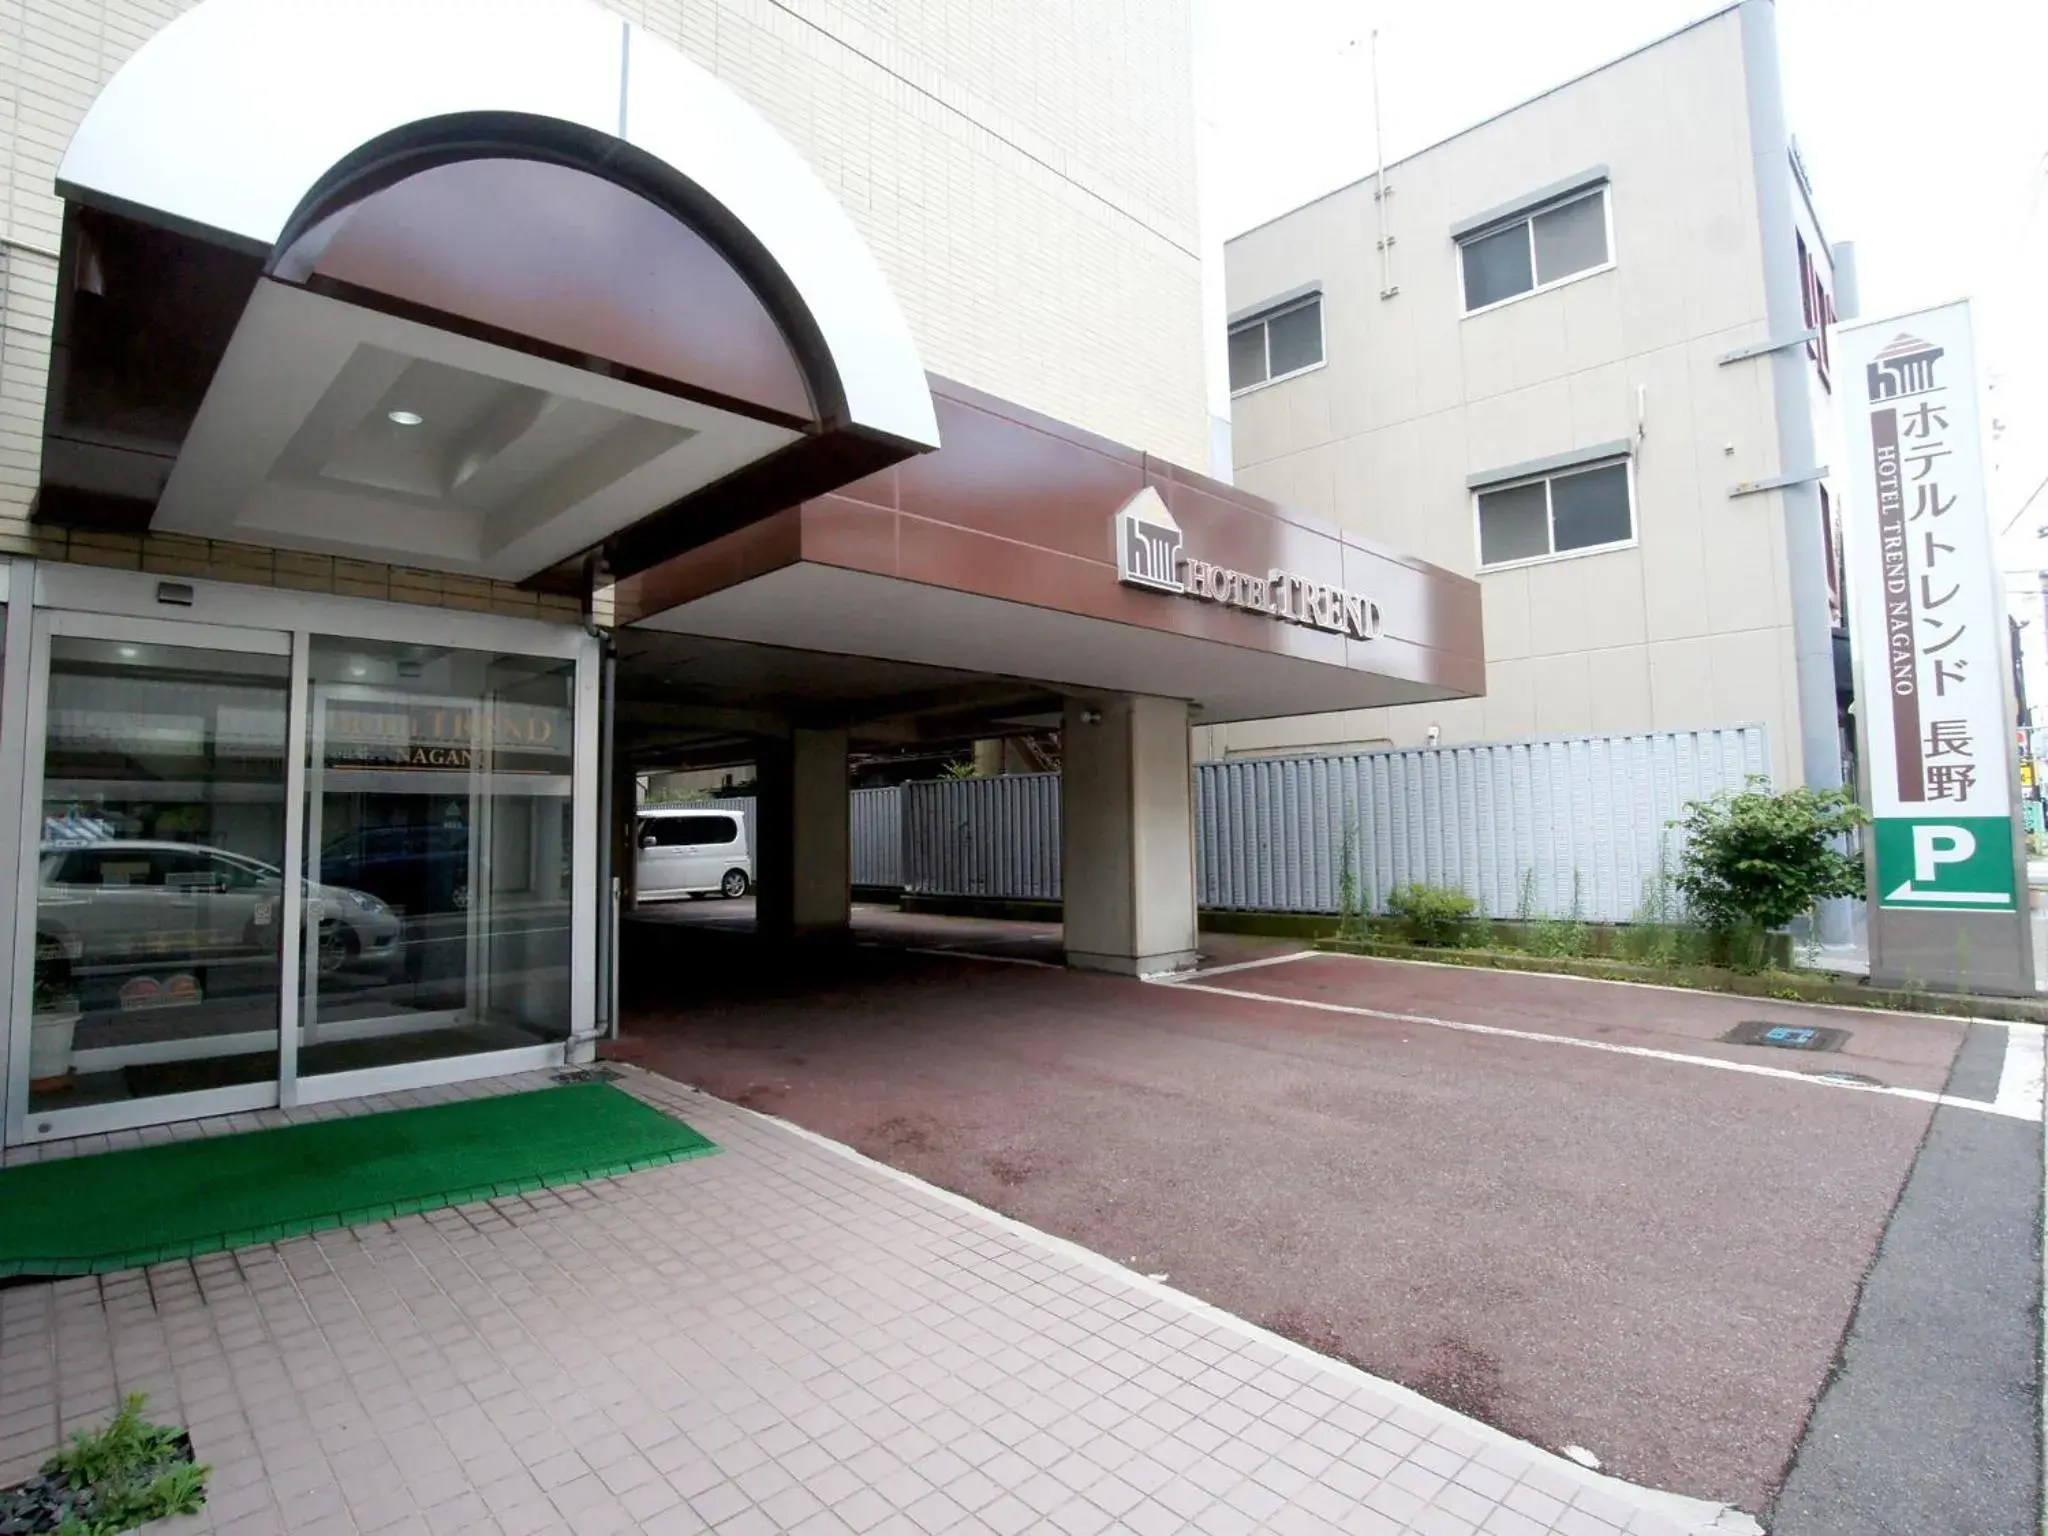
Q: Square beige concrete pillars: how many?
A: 2